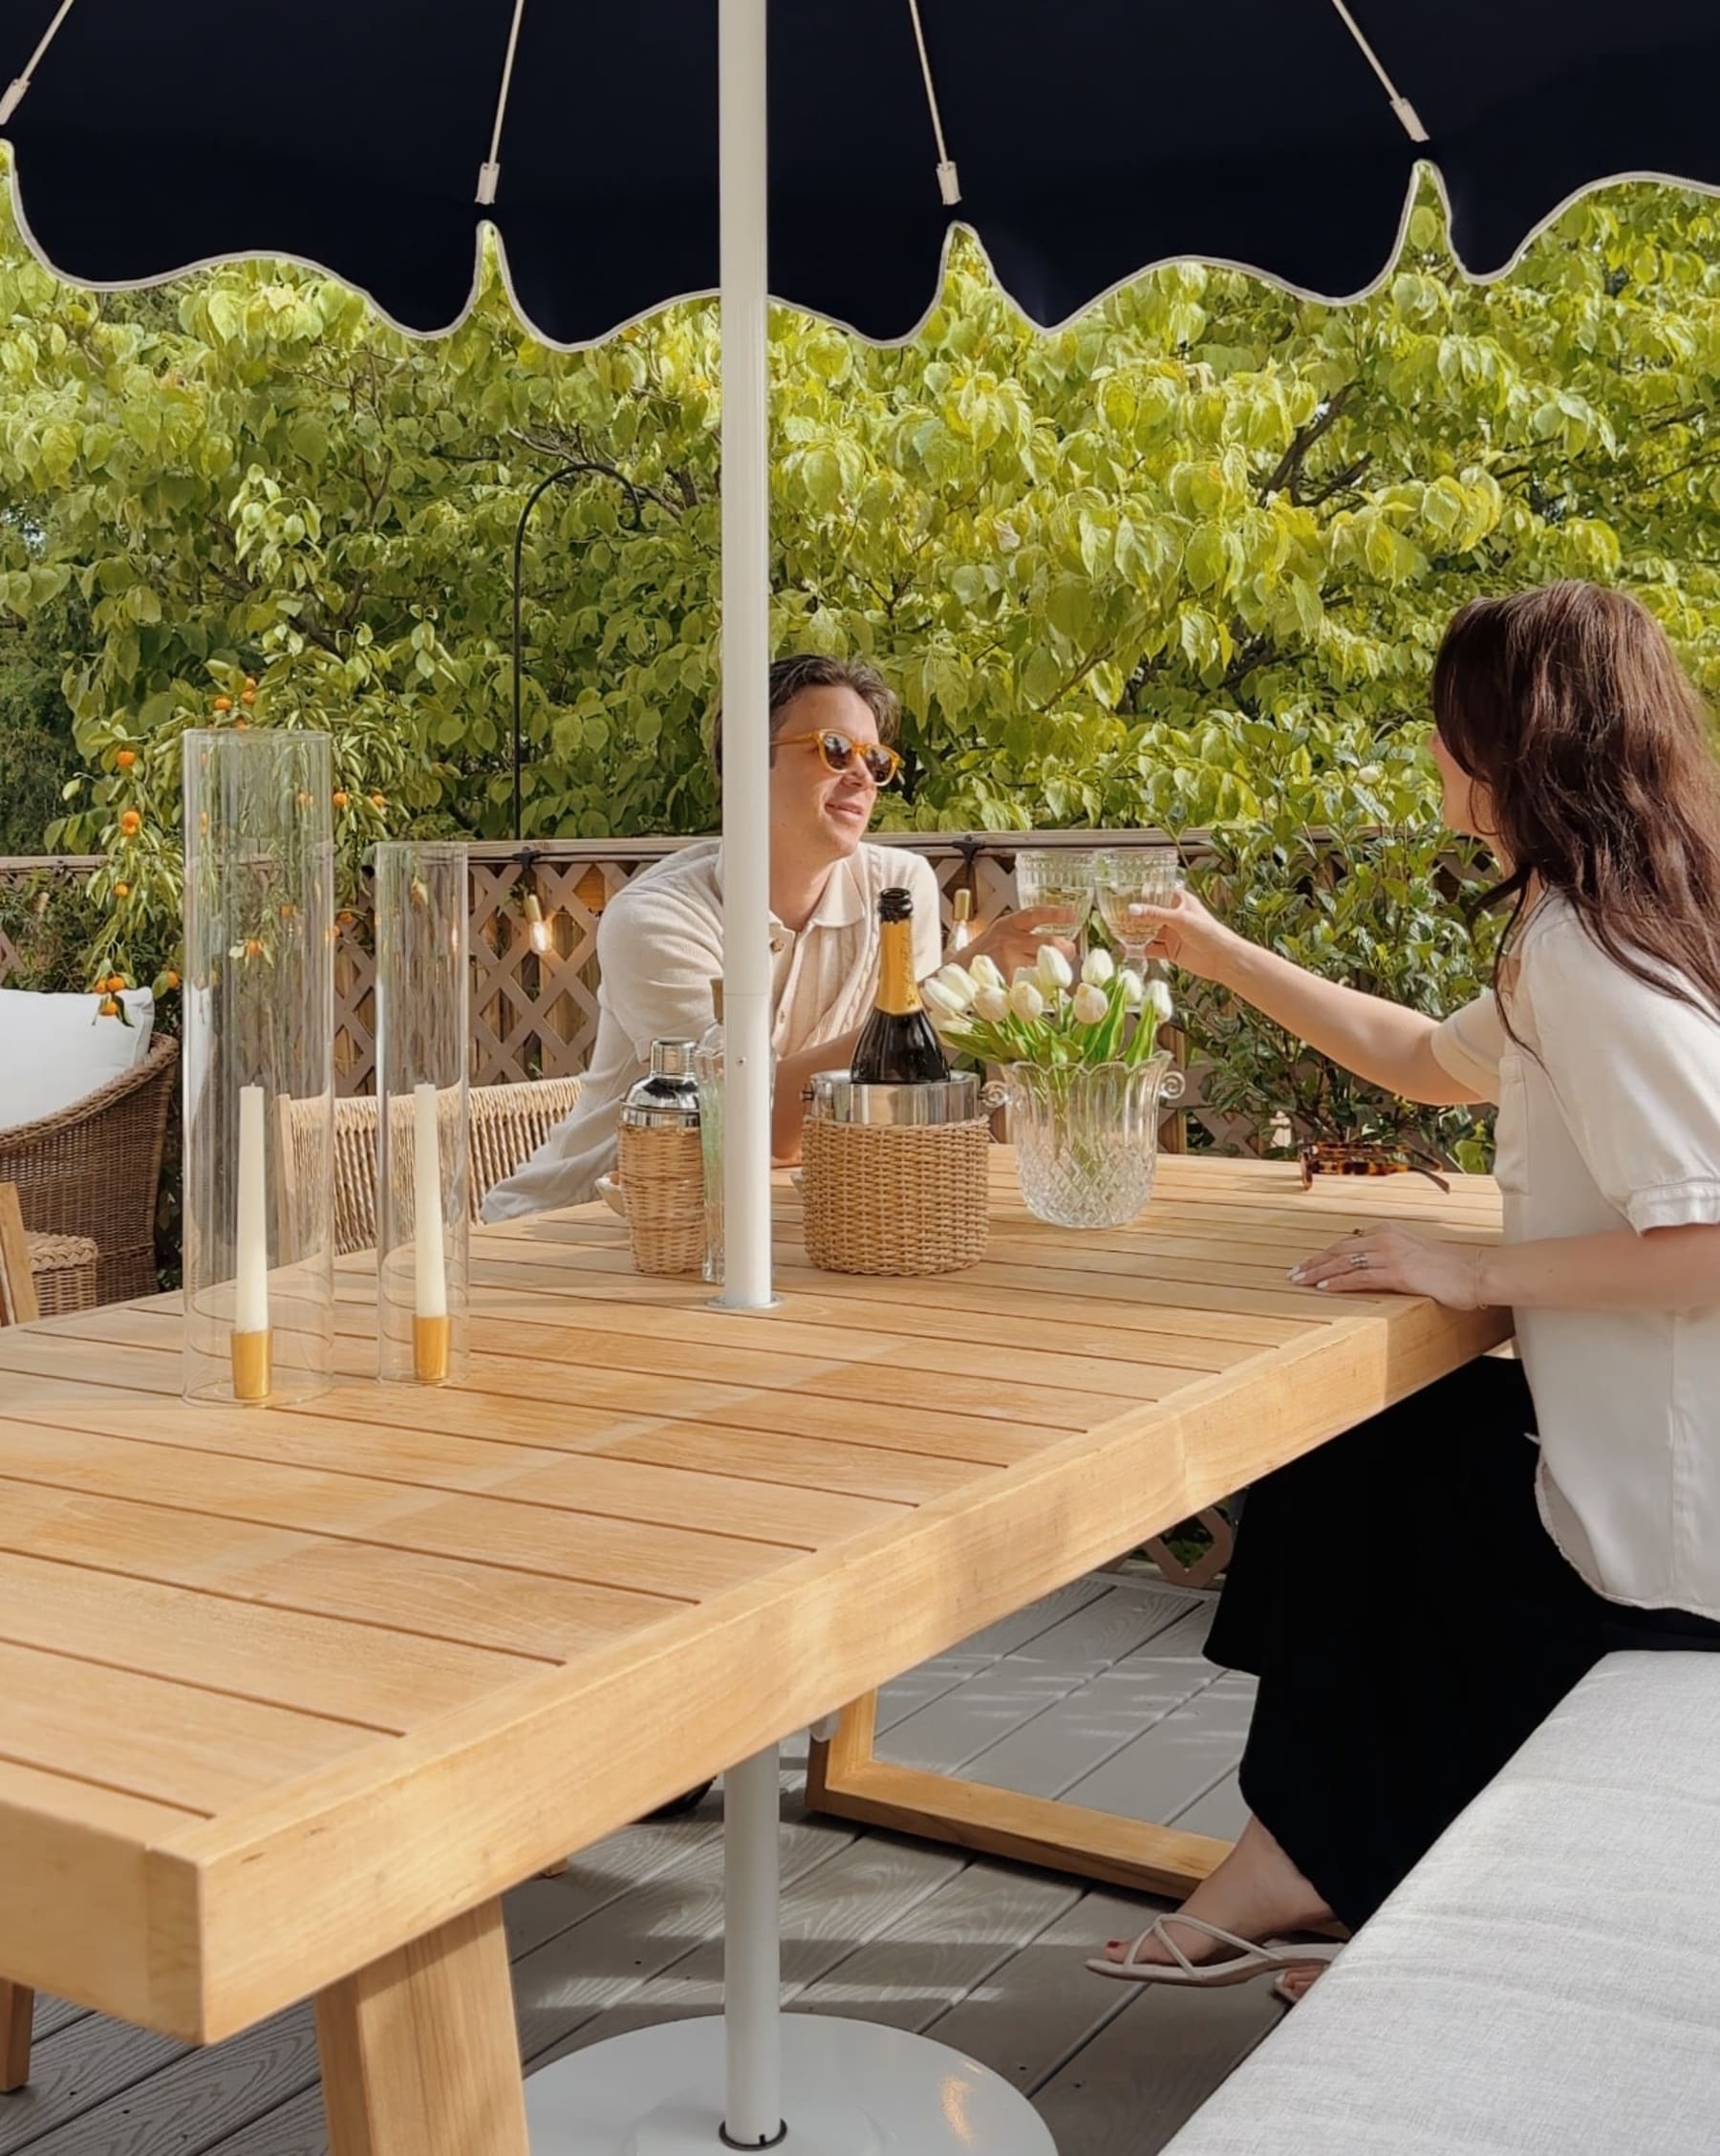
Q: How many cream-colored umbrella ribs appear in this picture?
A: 4